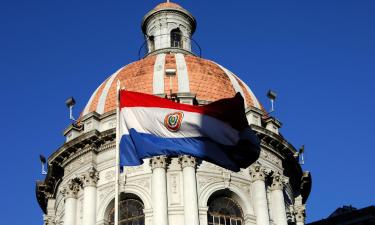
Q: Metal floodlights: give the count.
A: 5